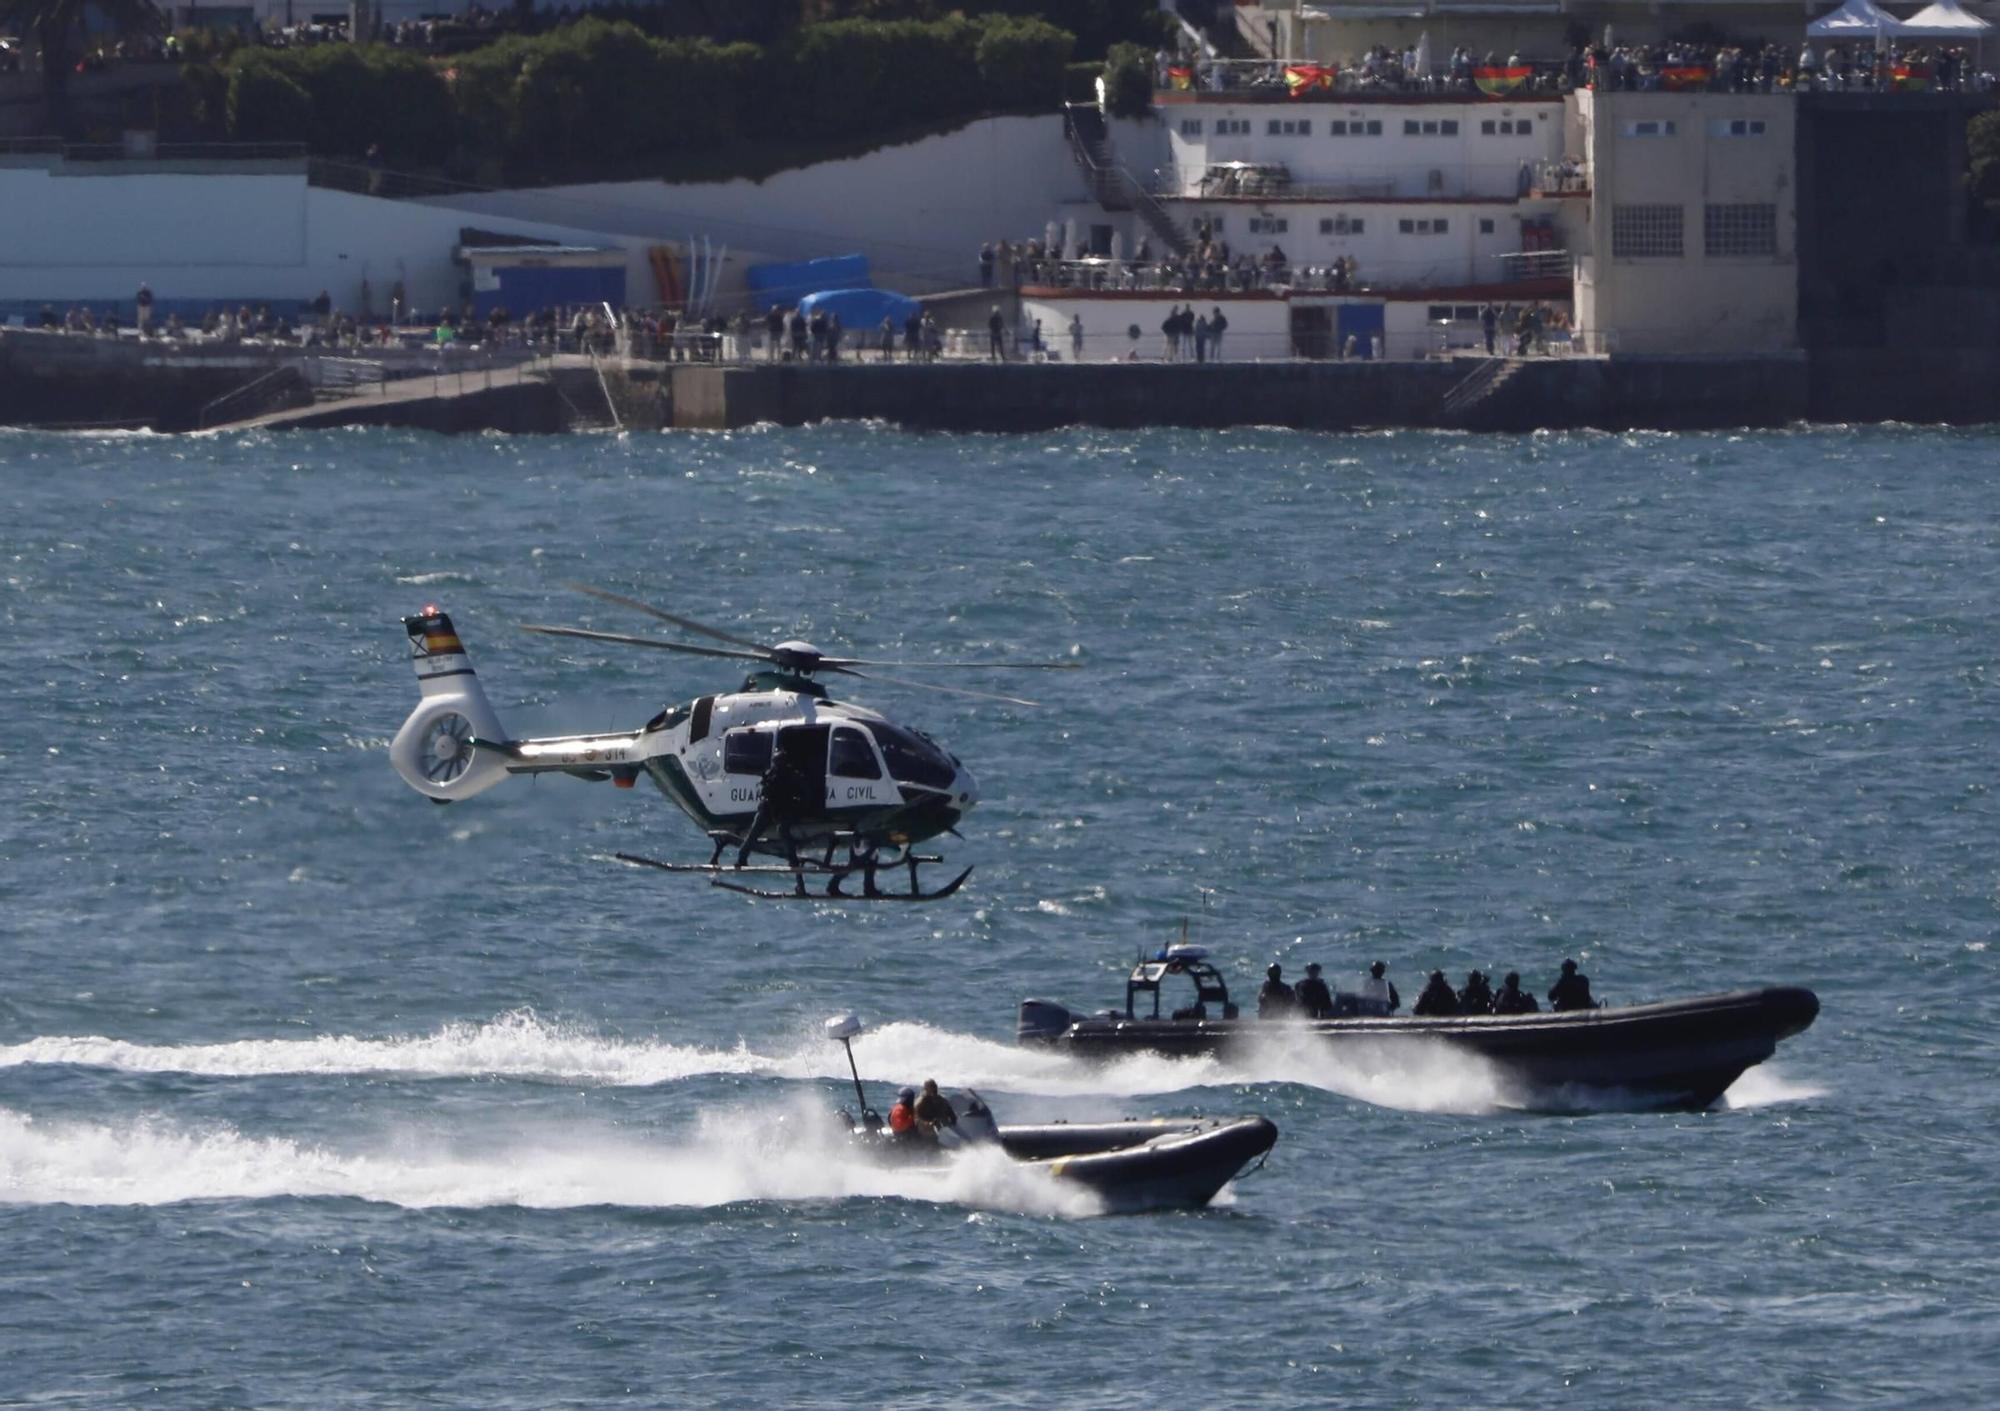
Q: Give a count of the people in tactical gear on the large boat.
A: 7